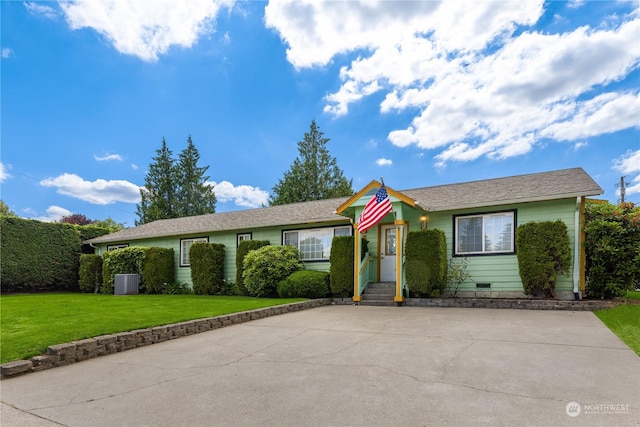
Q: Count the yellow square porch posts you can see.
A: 2